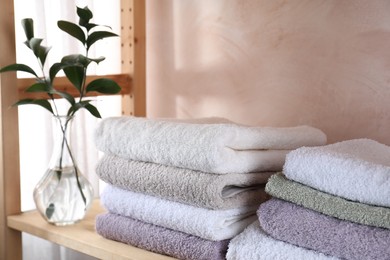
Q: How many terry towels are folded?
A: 8